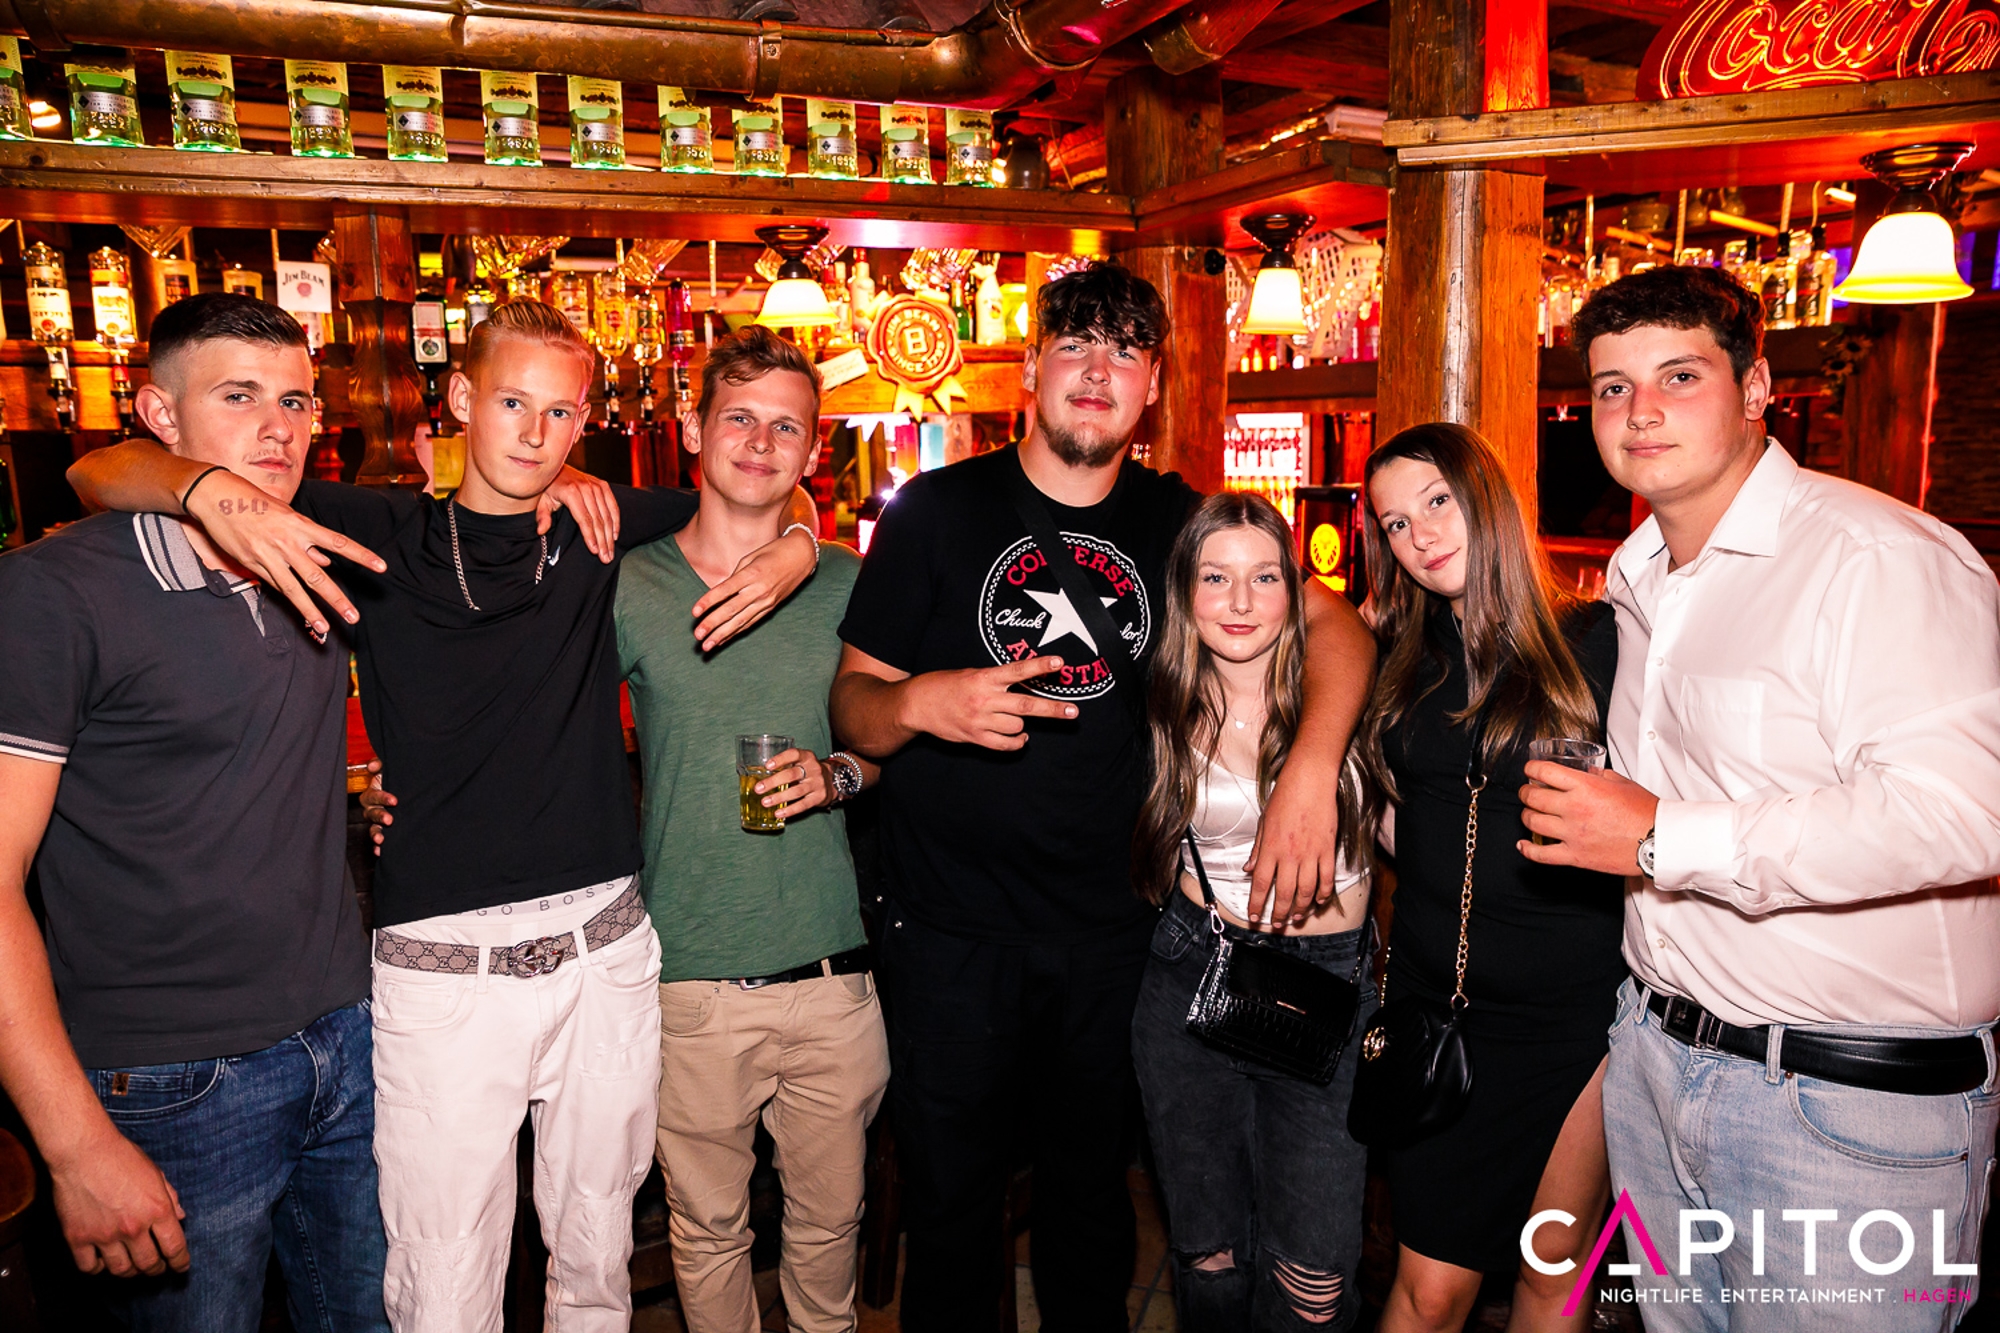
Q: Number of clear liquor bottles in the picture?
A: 12